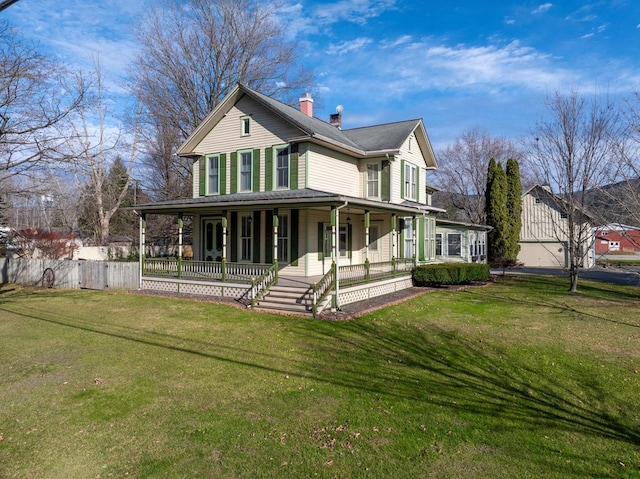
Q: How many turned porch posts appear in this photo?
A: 8